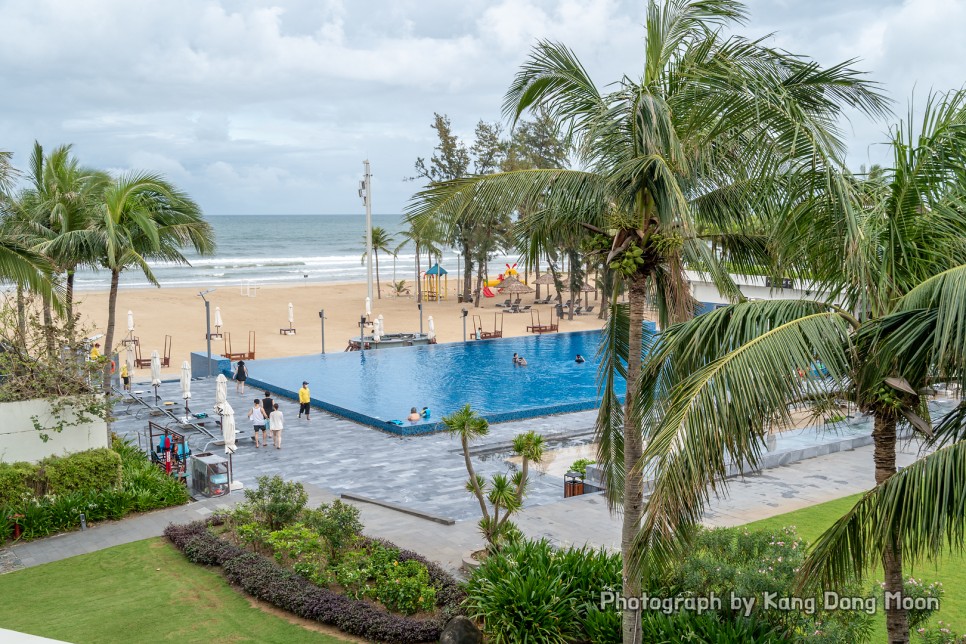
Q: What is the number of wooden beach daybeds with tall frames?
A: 4